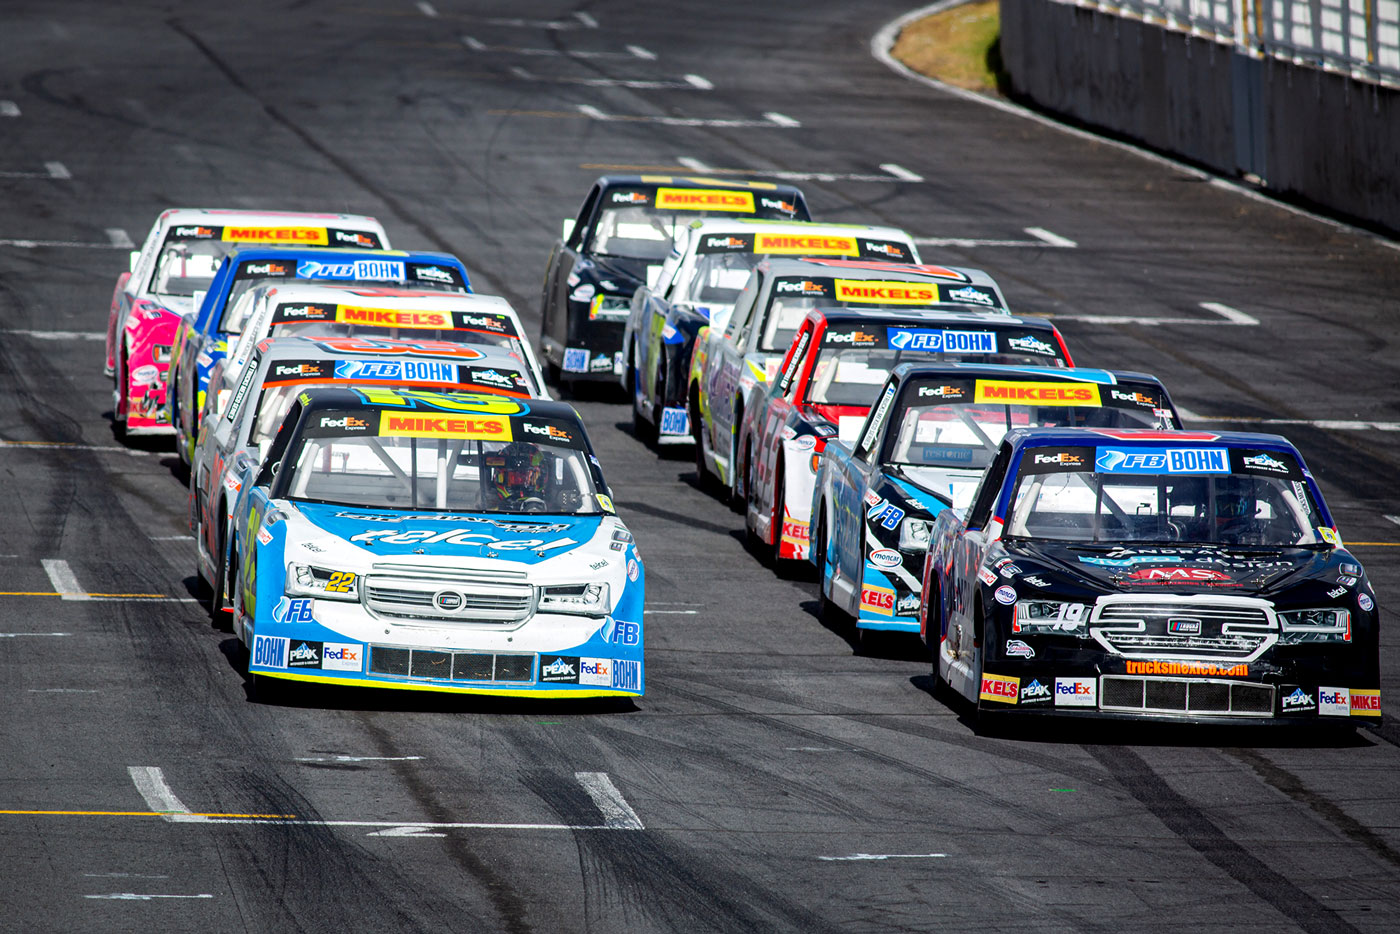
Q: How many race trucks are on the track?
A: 11